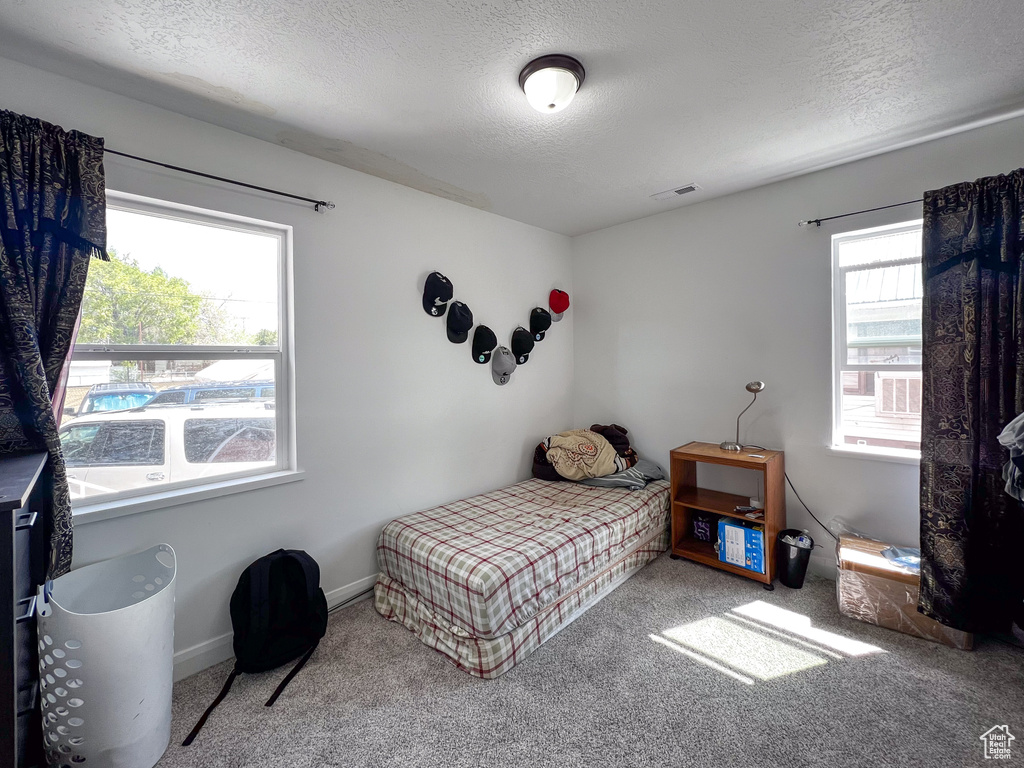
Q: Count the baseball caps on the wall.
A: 7